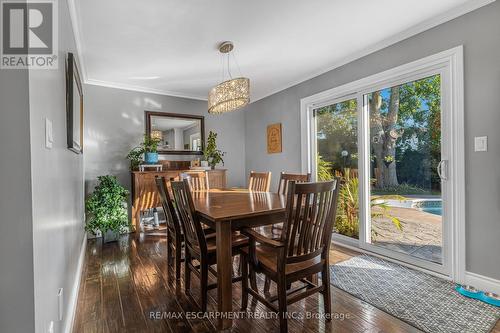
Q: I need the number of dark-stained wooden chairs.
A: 6